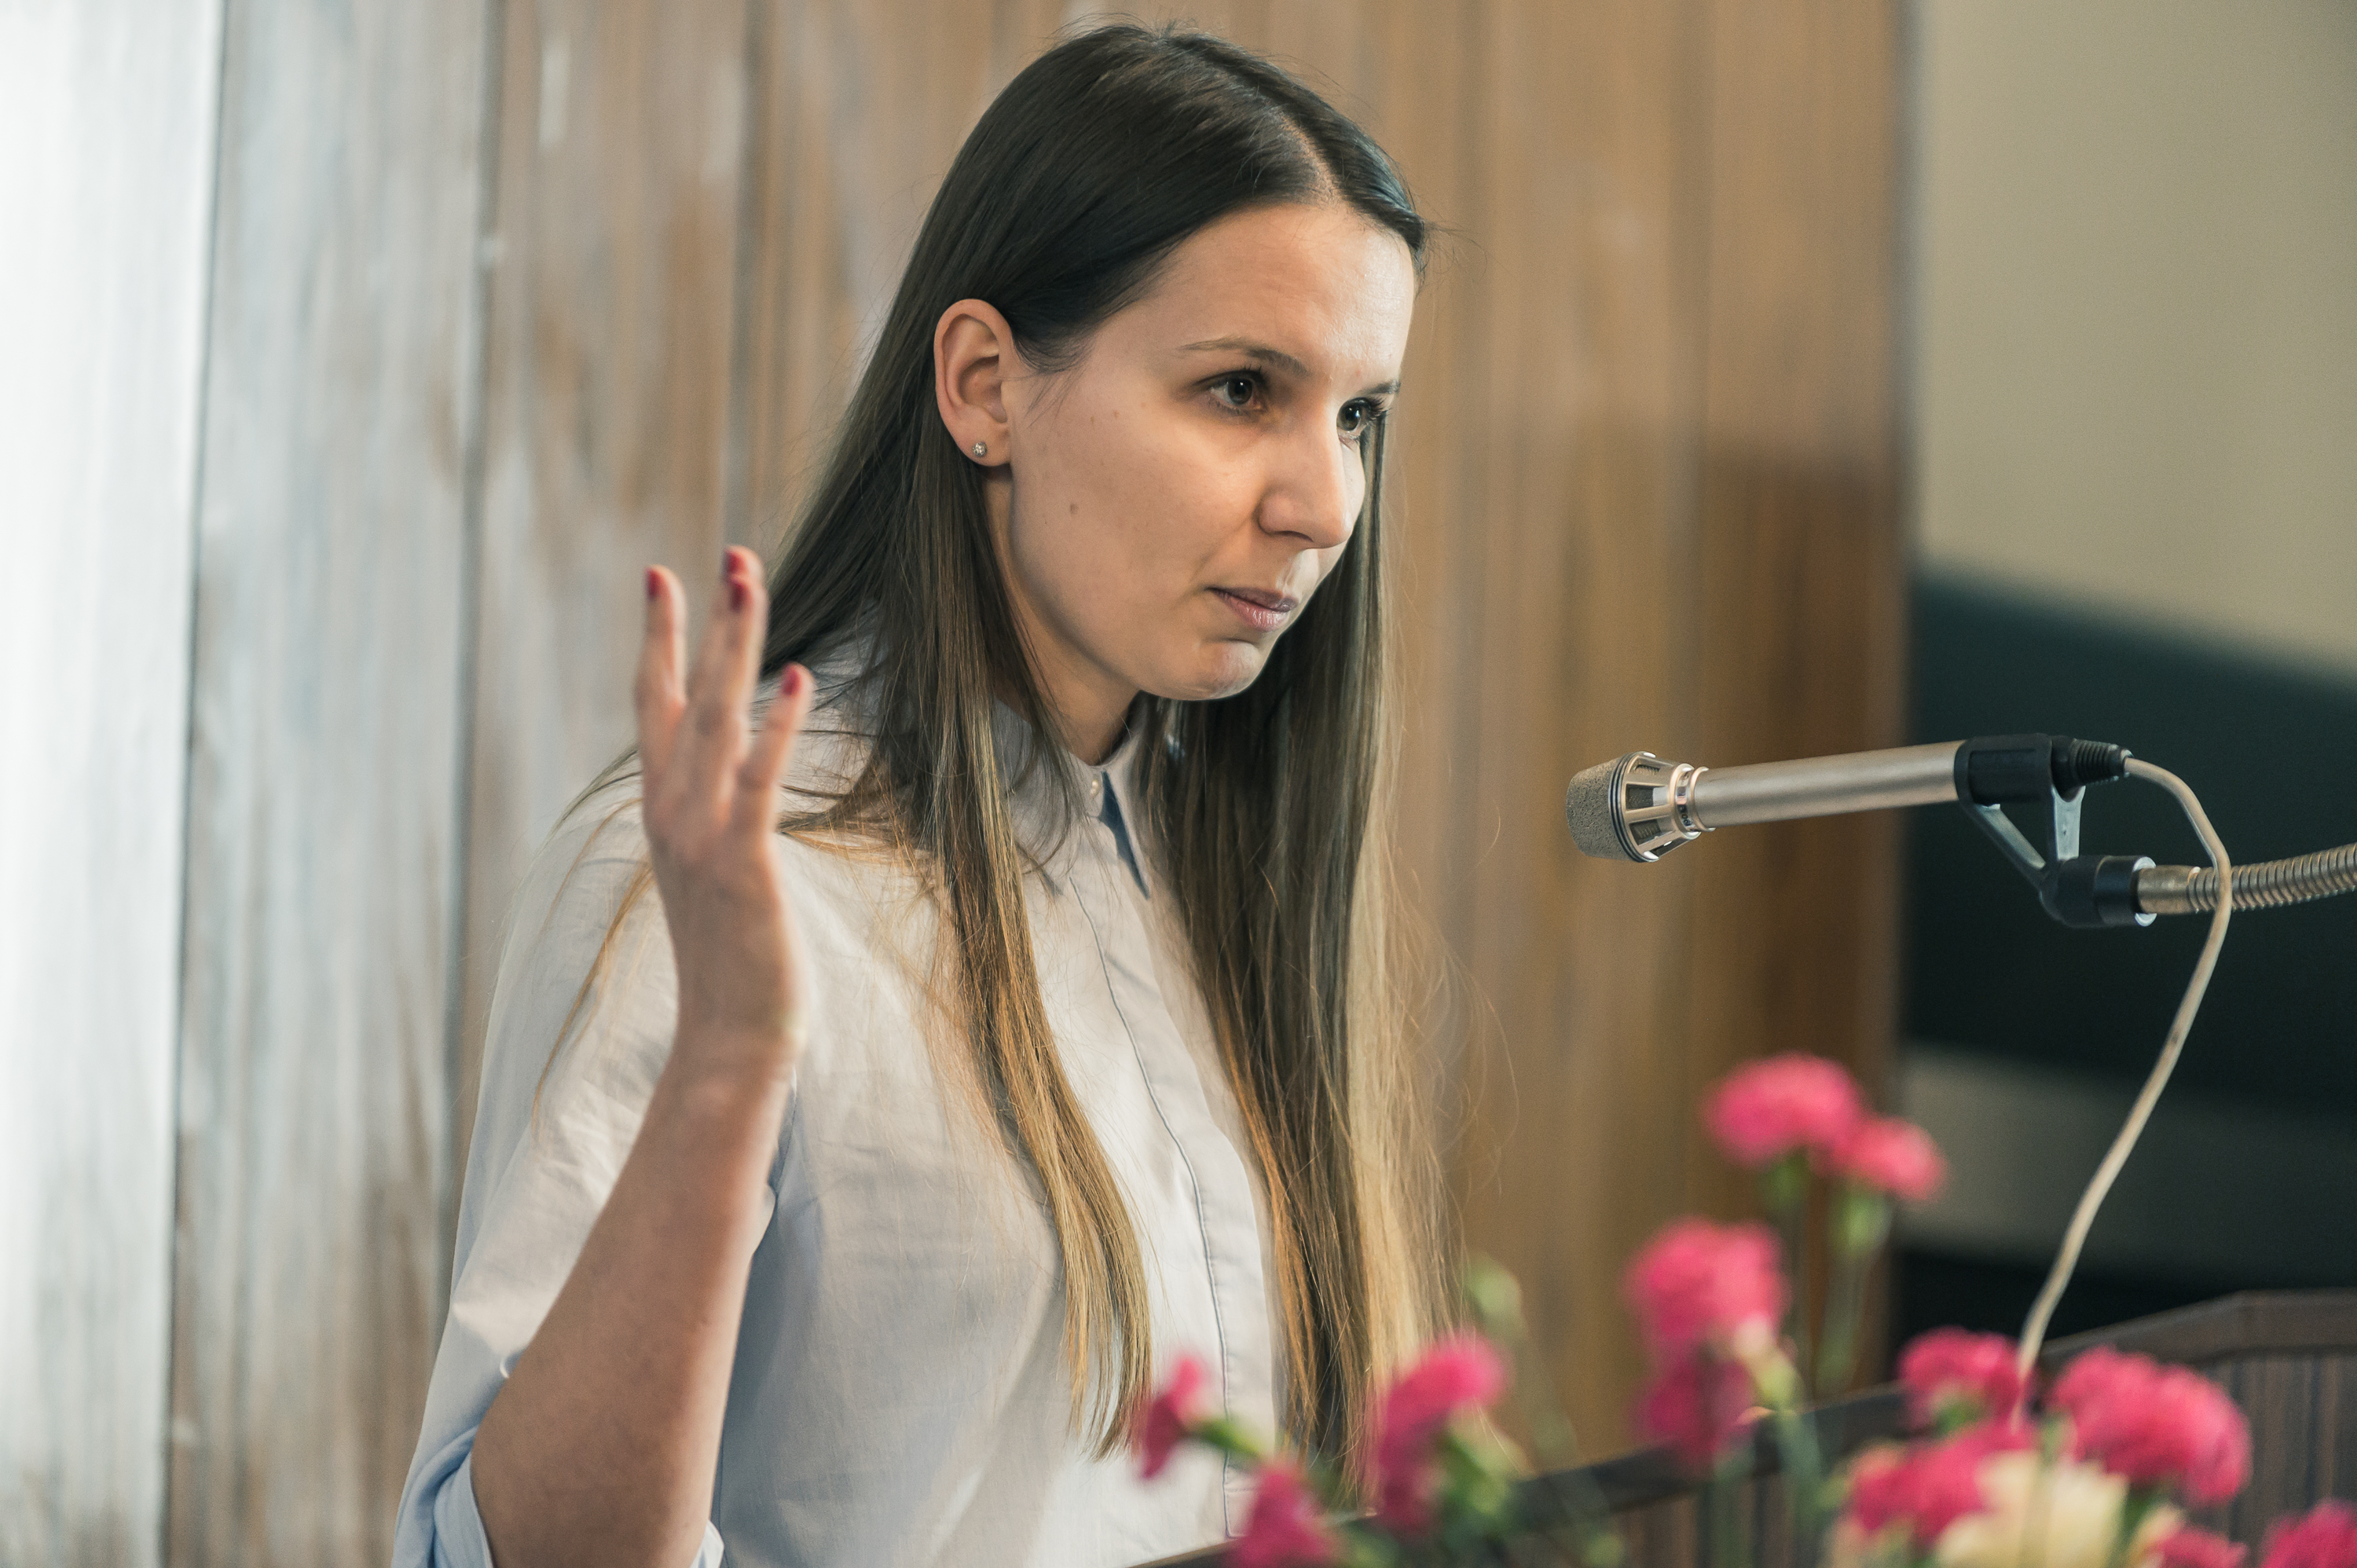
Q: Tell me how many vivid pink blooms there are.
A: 12